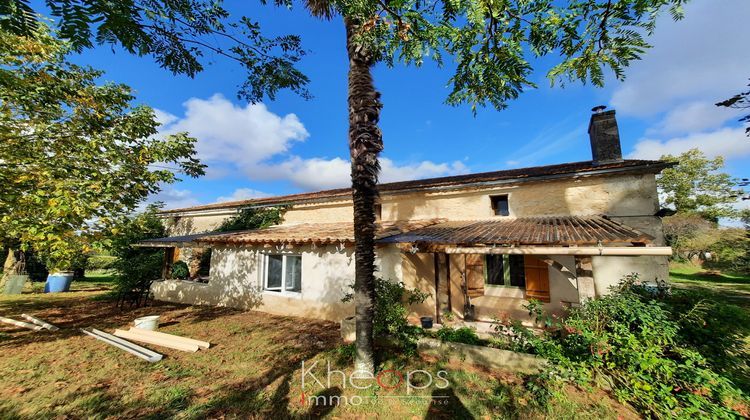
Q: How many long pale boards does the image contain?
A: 6